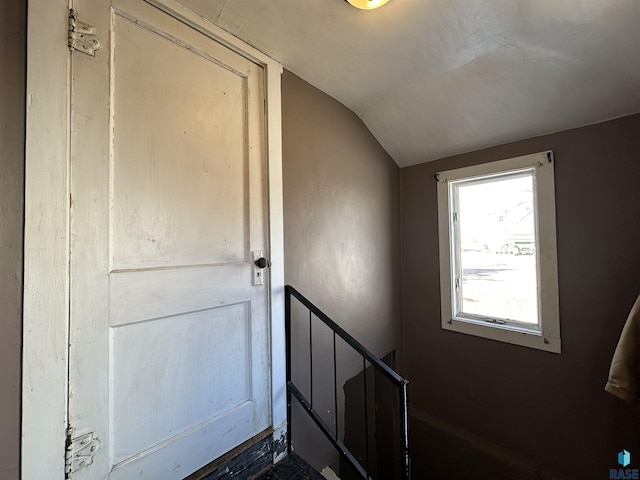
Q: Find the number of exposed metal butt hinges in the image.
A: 2